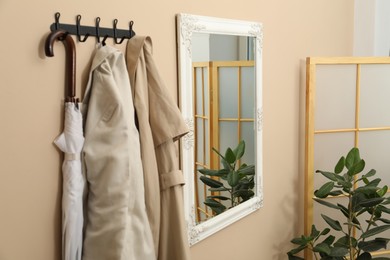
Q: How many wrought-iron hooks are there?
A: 5